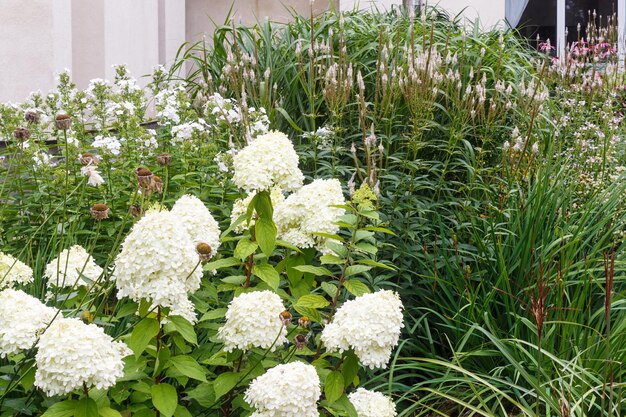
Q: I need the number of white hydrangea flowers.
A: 13